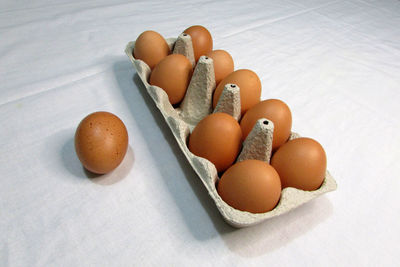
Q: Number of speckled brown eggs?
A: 1